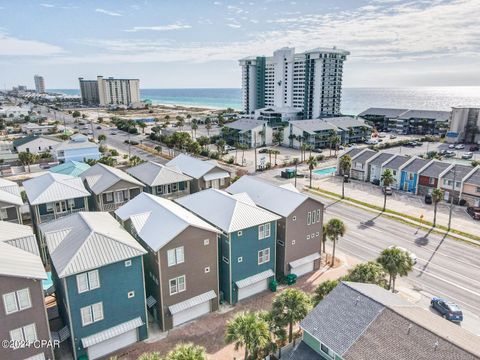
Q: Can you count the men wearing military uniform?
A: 0